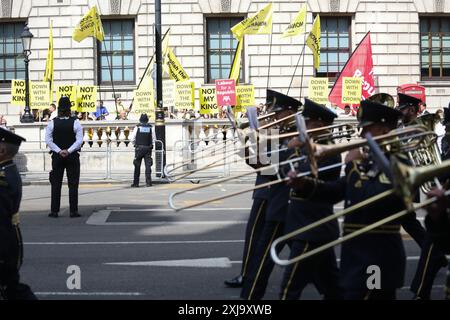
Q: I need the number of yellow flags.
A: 8